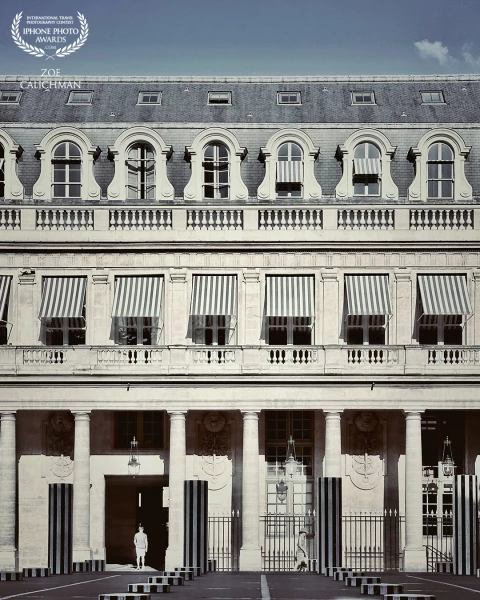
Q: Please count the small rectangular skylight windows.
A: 7